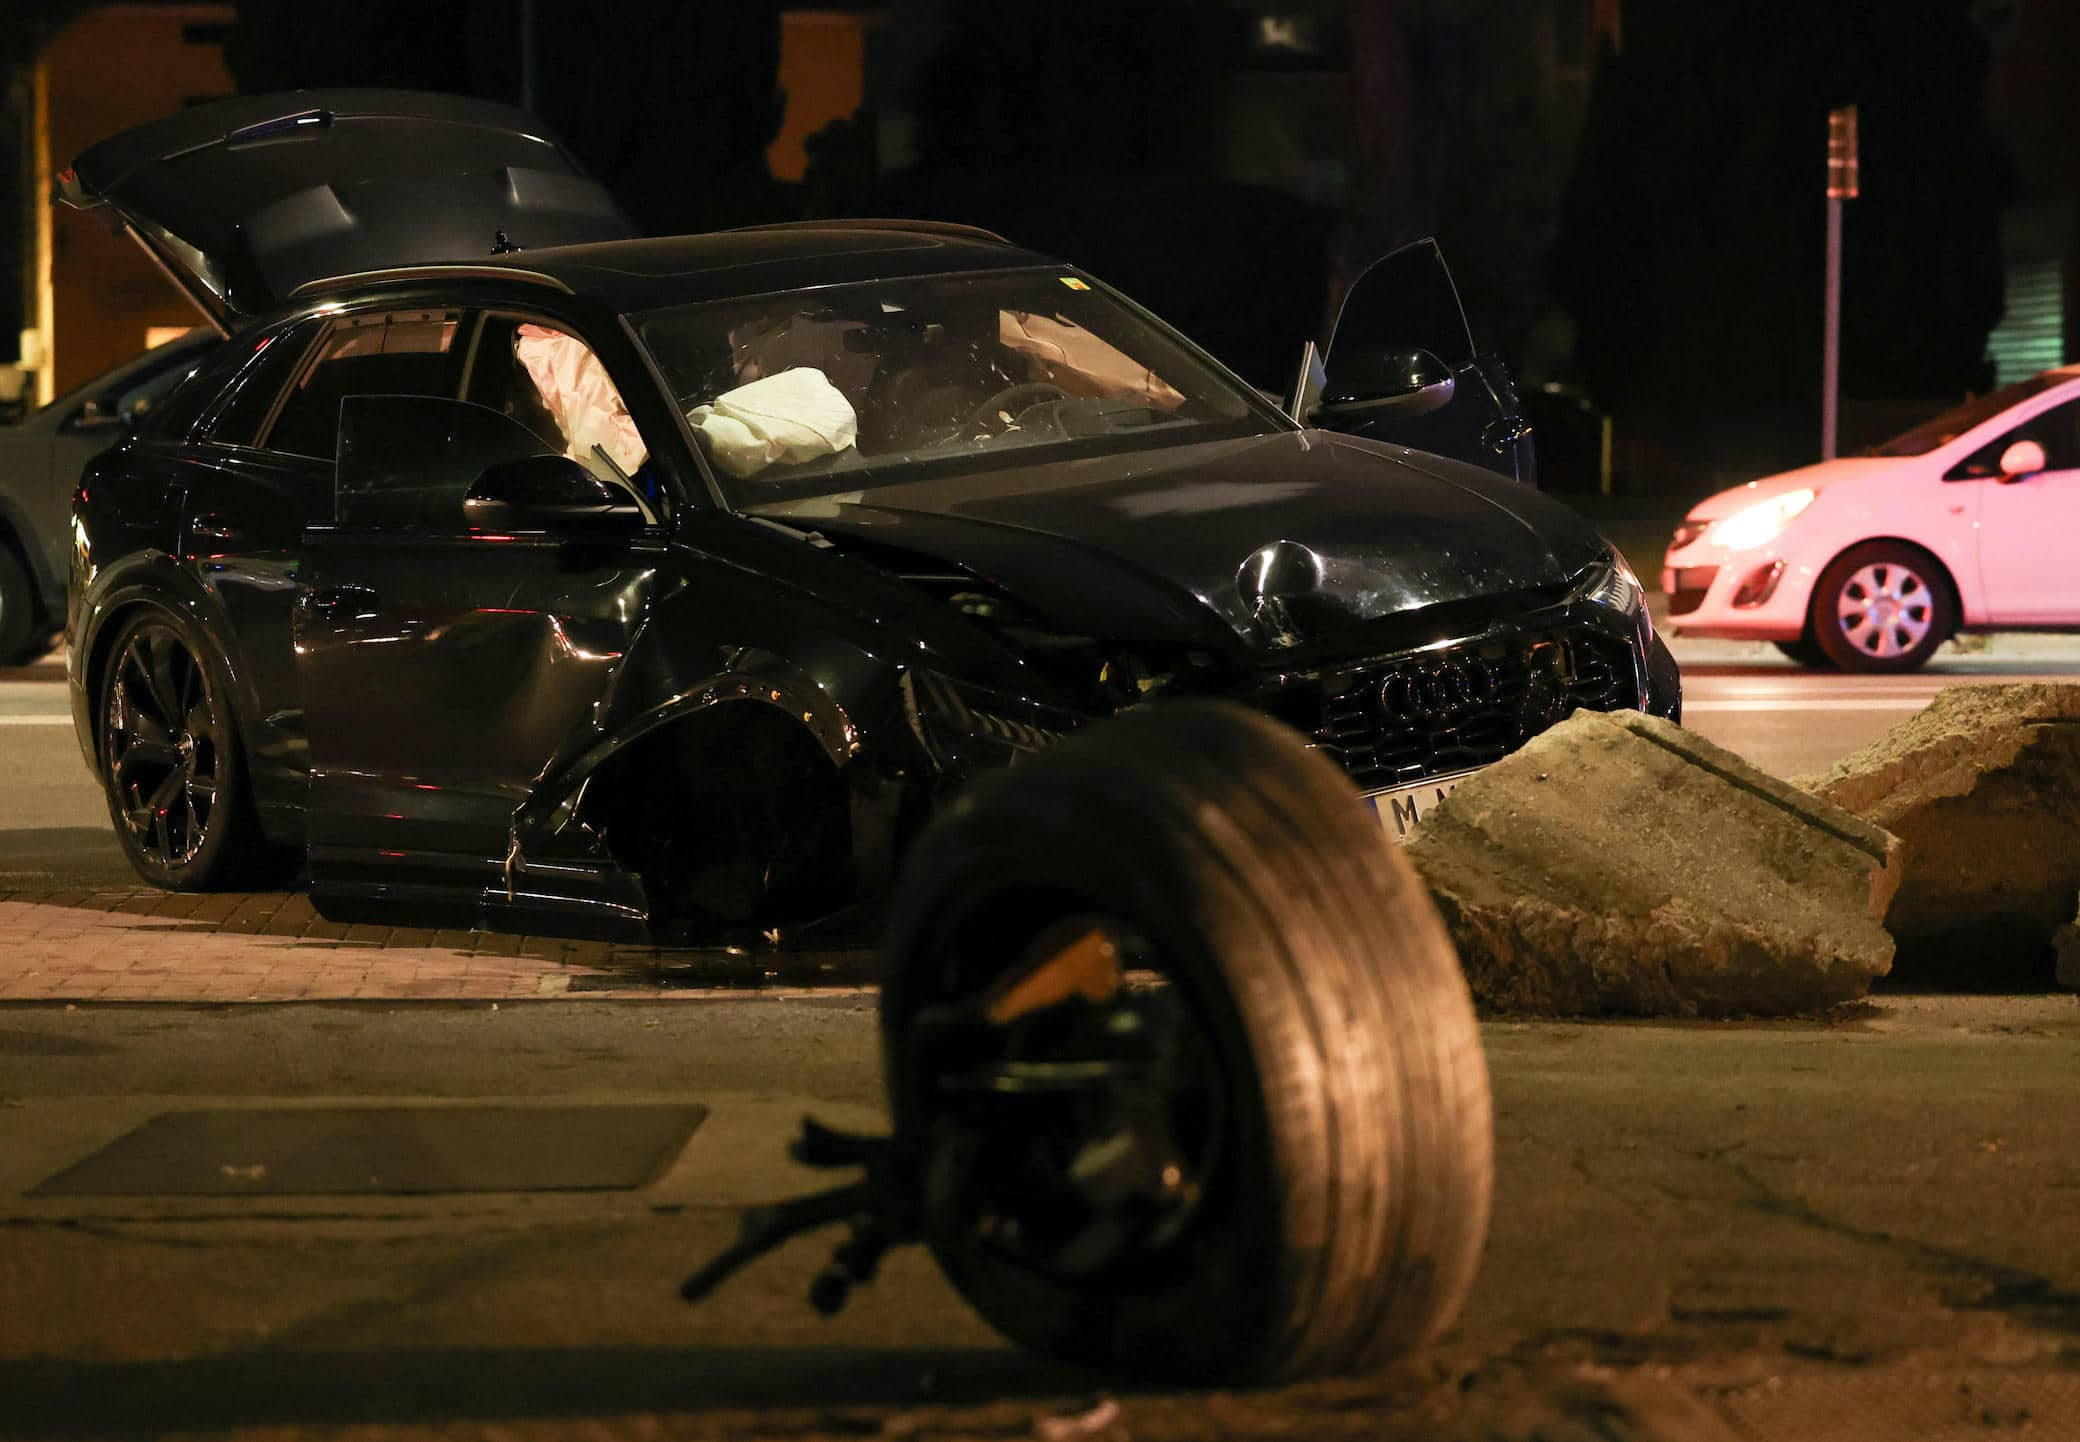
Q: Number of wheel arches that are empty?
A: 1